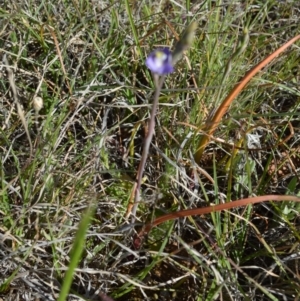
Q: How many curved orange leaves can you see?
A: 2